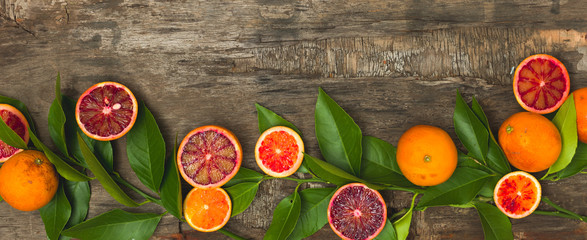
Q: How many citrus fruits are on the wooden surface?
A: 12